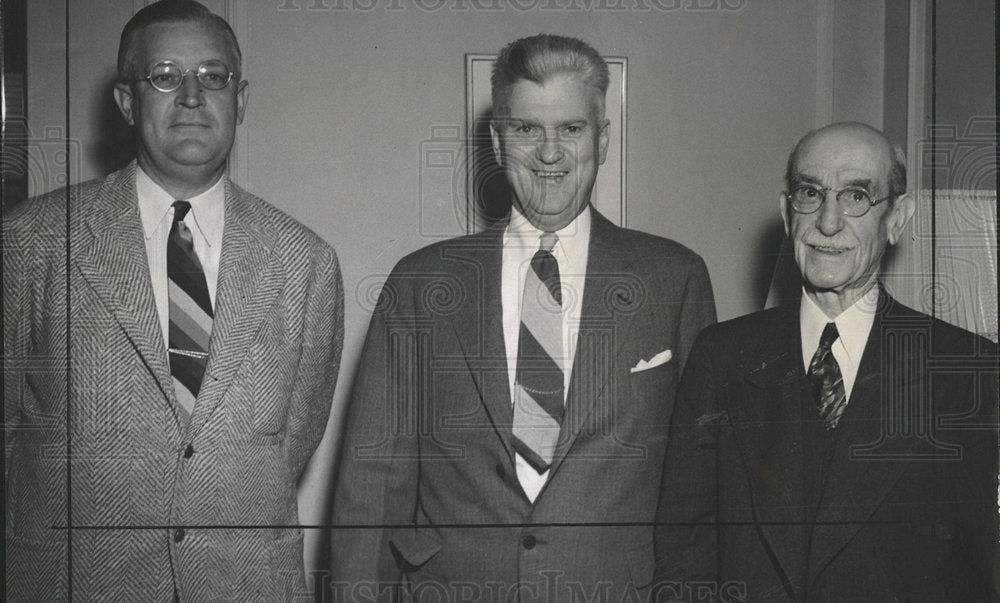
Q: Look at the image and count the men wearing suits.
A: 3